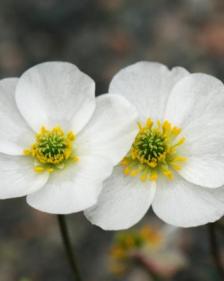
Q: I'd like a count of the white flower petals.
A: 9